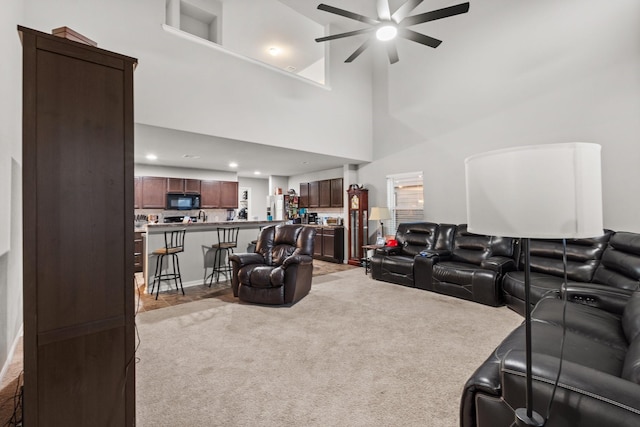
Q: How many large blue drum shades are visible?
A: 0